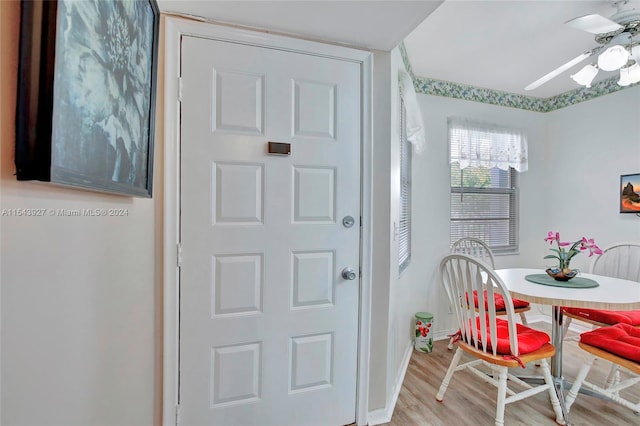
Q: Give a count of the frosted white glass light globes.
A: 3